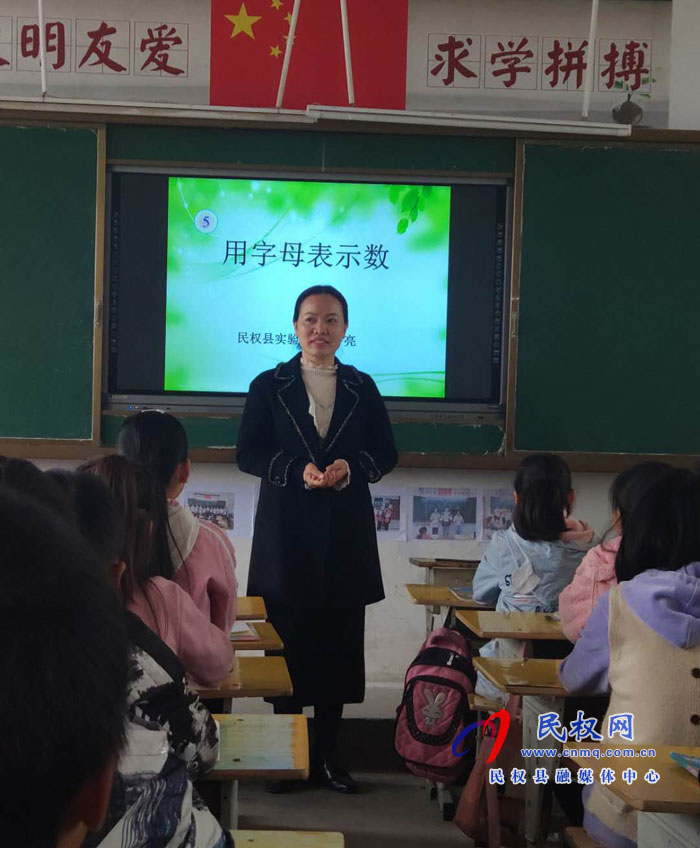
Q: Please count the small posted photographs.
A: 4